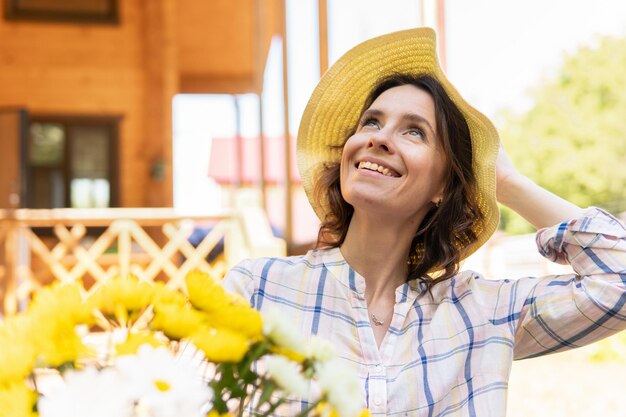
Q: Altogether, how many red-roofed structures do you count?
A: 1